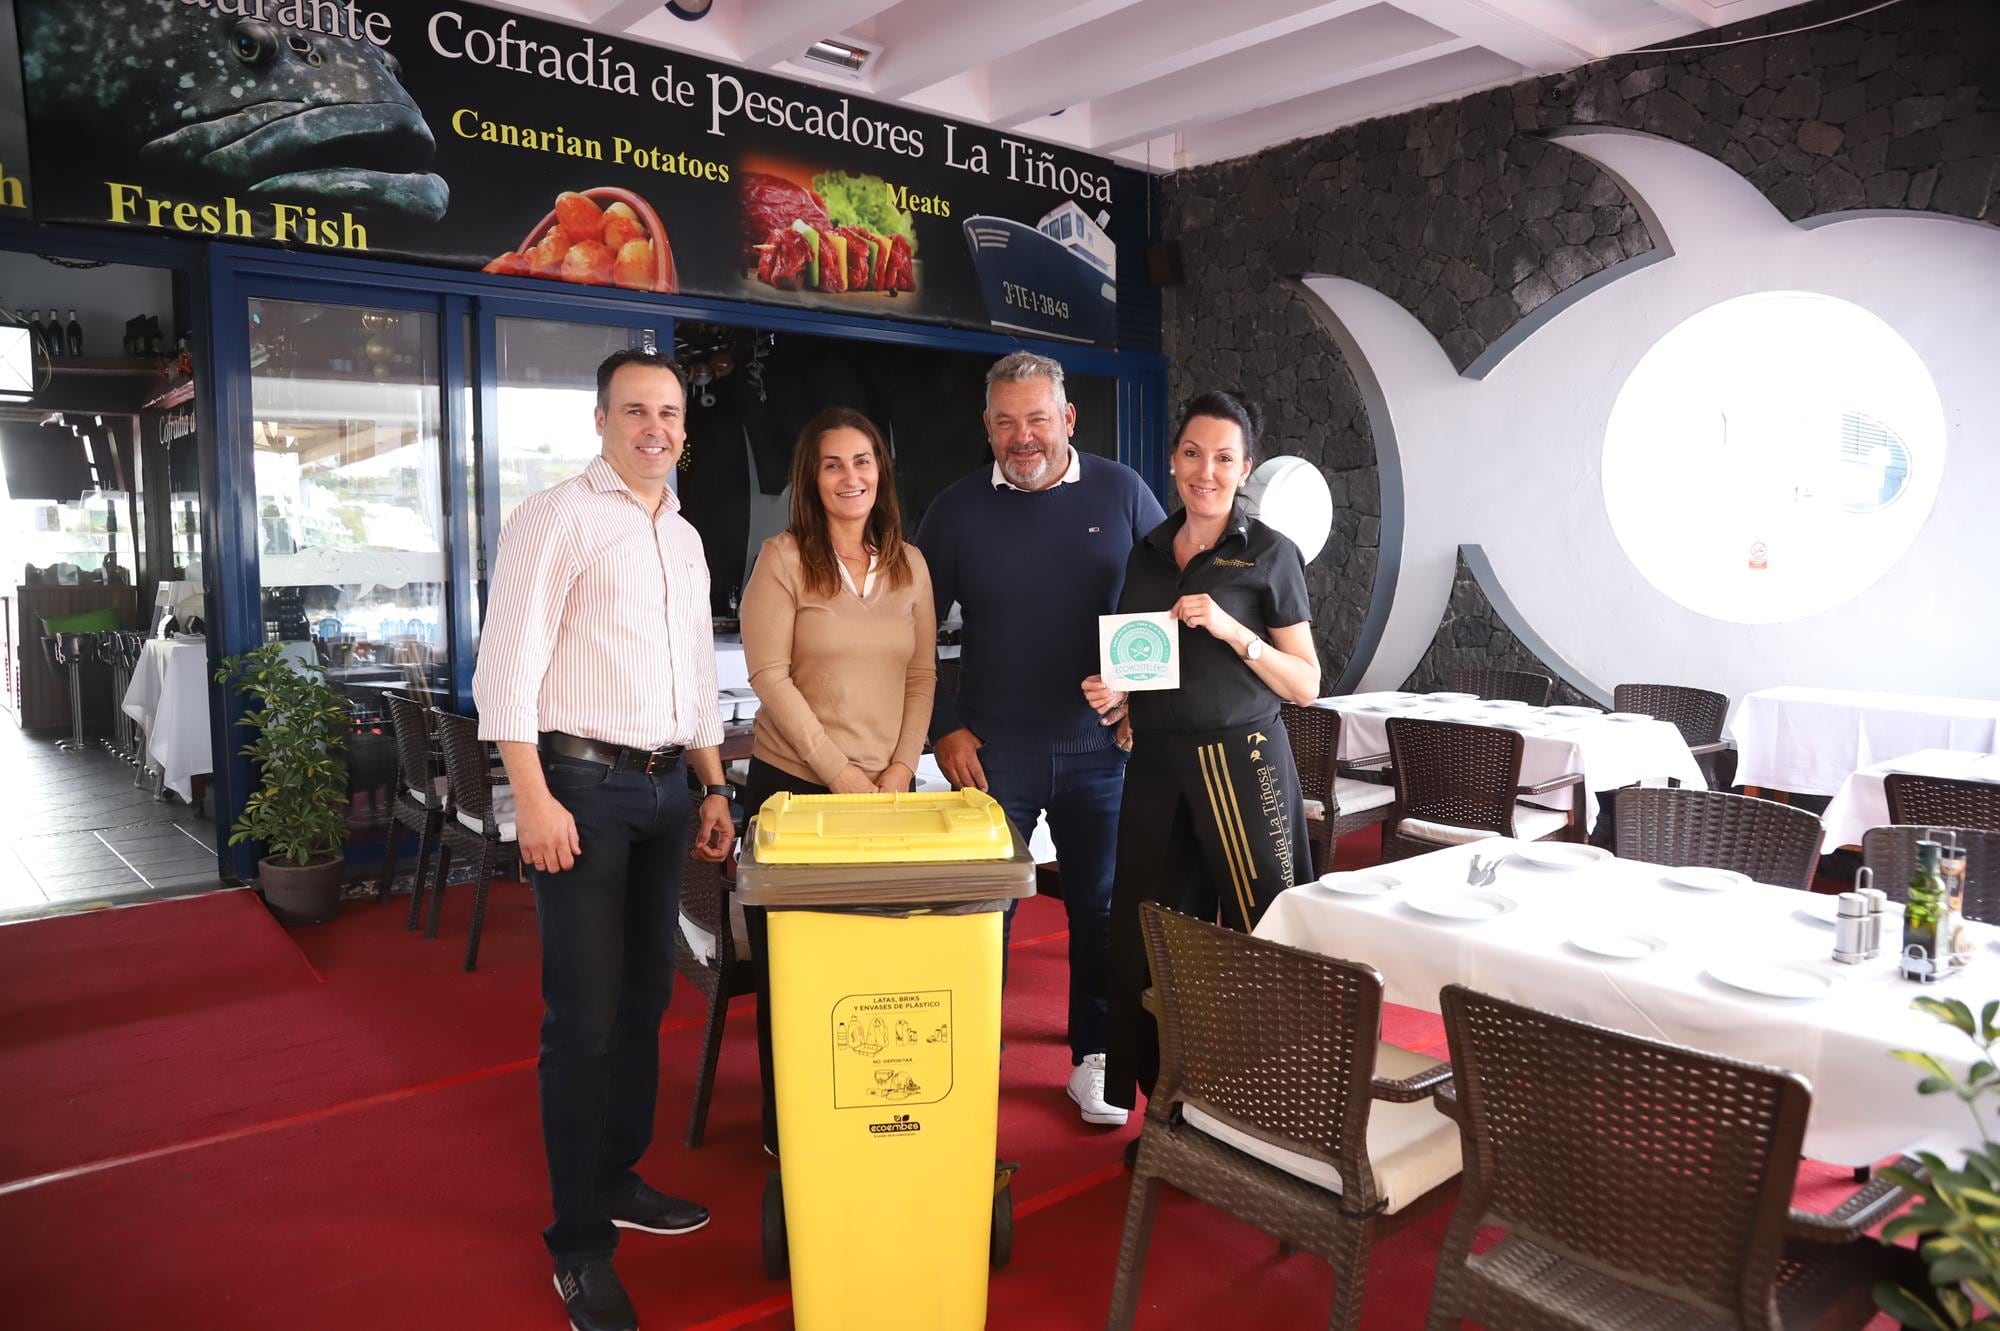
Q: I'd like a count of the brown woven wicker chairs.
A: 12